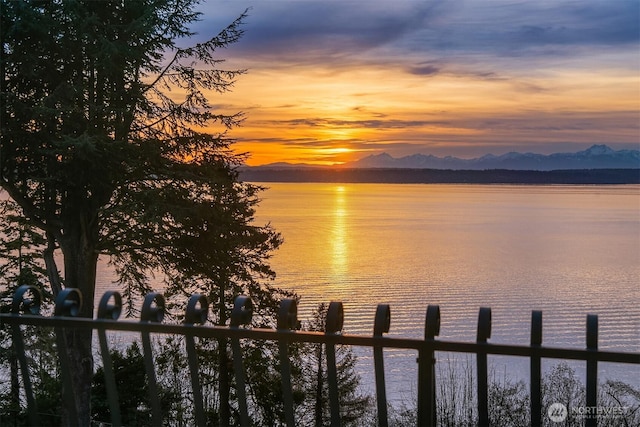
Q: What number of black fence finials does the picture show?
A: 13